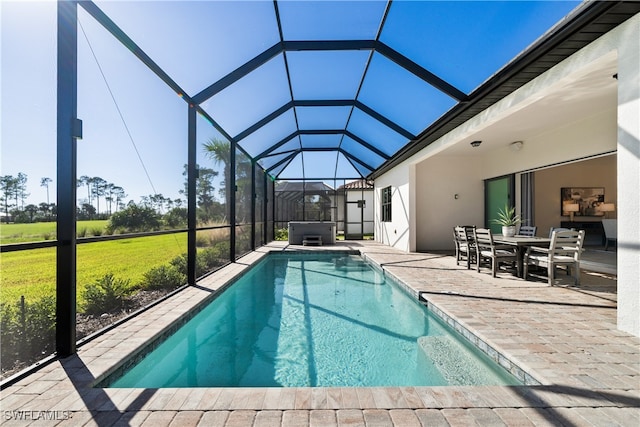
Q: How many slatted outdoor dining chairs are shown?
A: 6